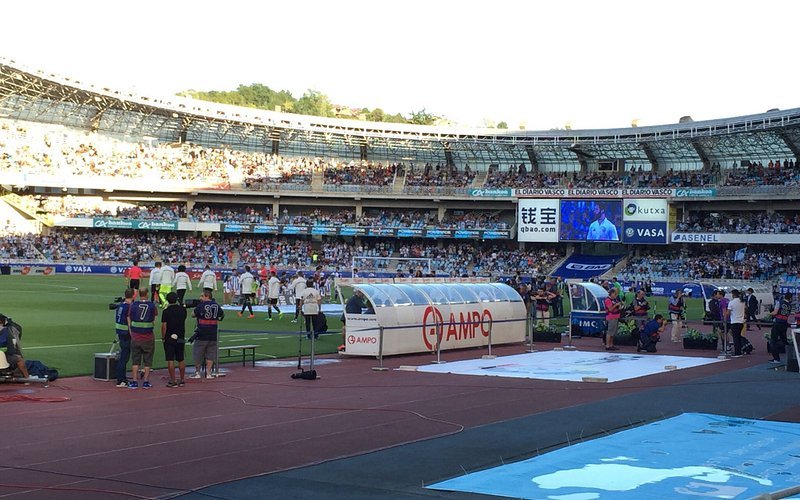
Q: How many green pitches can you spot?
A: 1